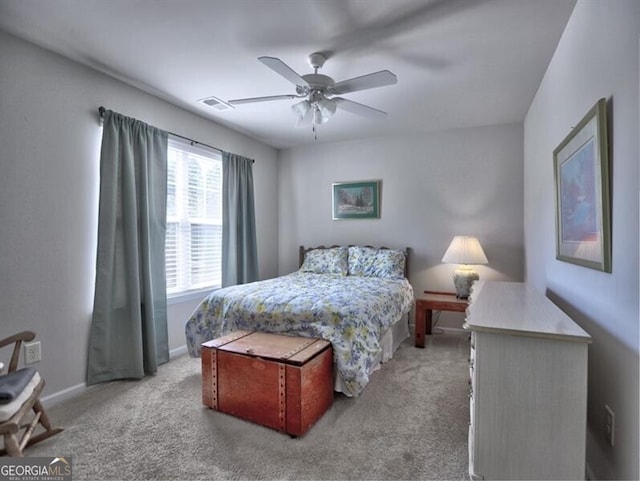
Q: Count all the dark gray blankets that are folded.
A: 1